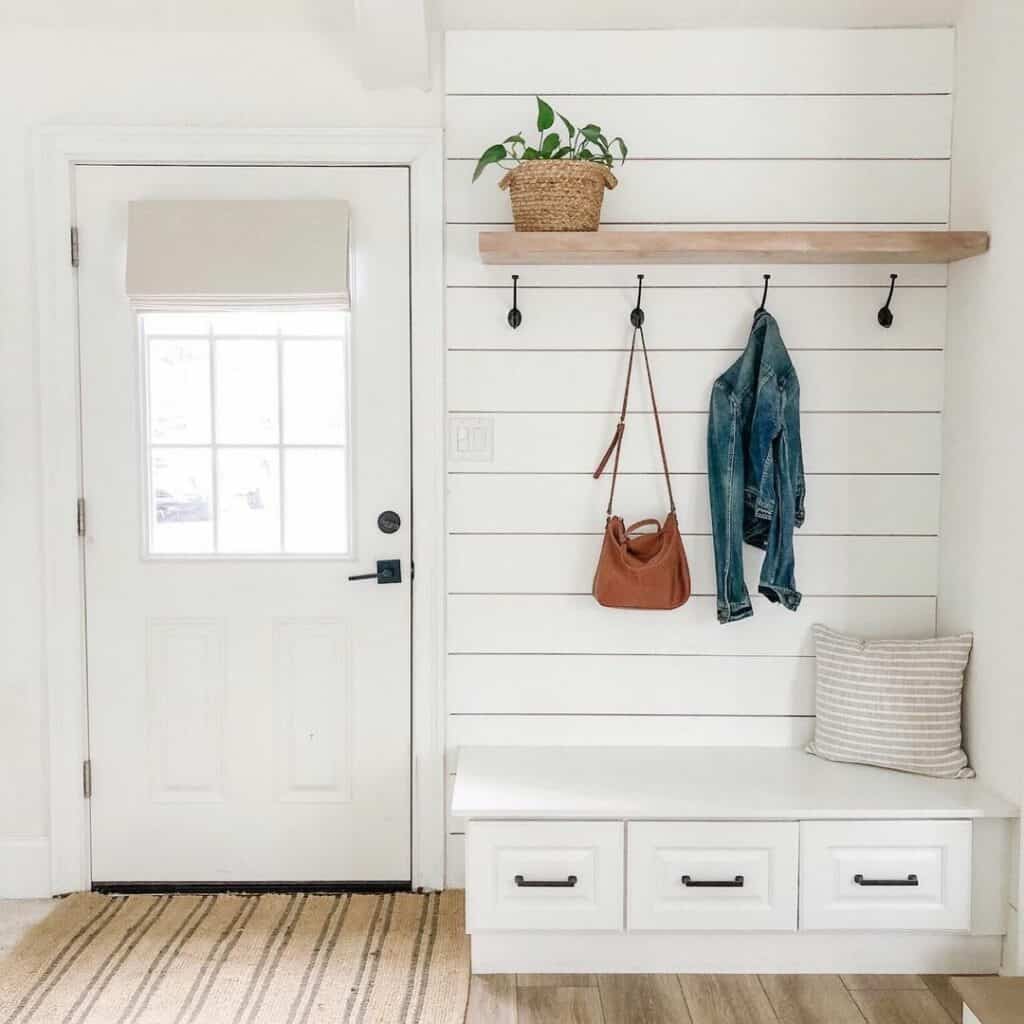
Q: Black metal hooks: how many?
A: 4